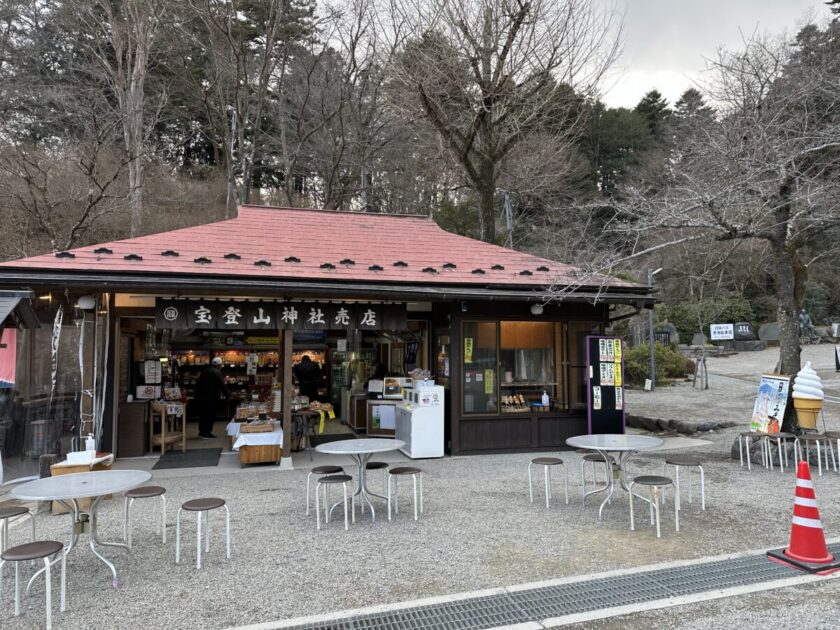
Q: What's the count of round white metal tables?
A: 3